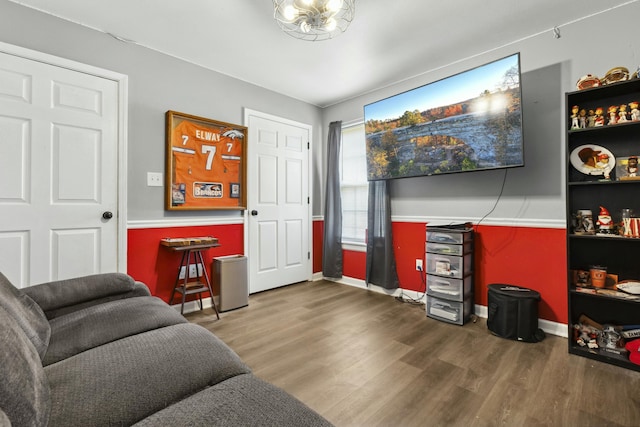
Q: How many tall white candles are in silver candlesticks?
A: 0